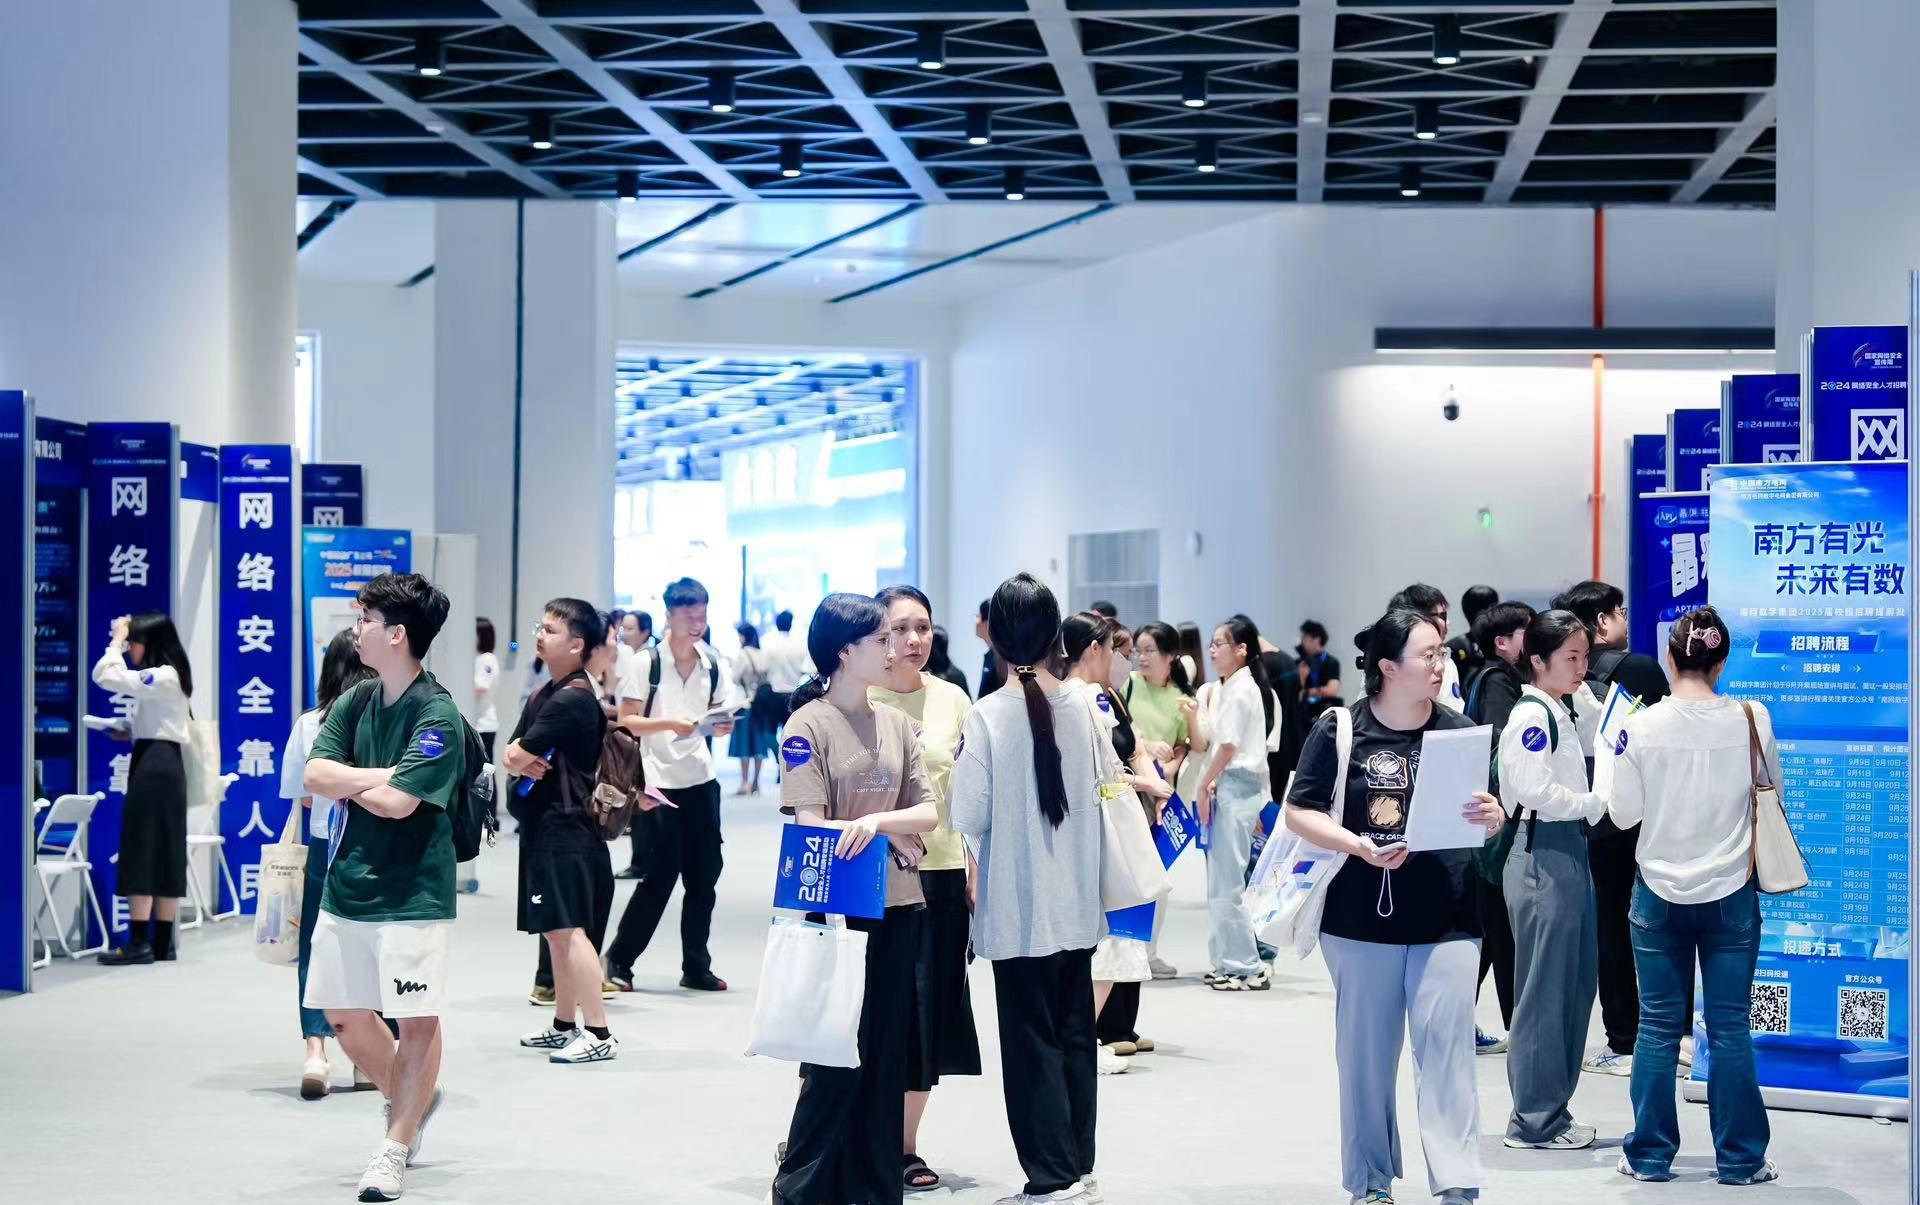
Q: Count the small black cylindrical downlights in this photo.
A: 13